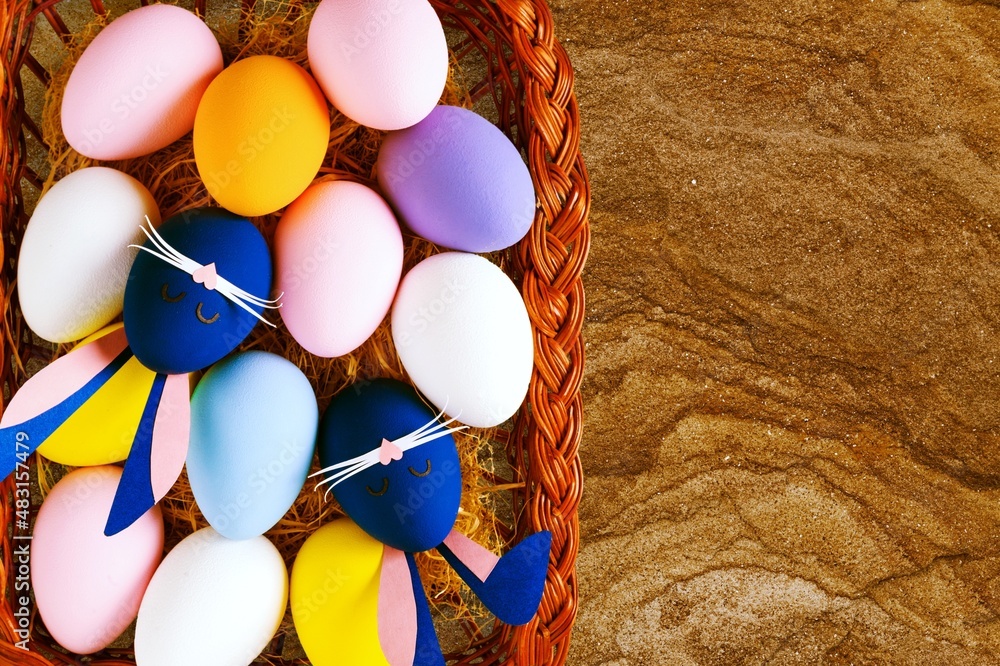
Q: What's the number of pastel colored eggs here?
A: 6